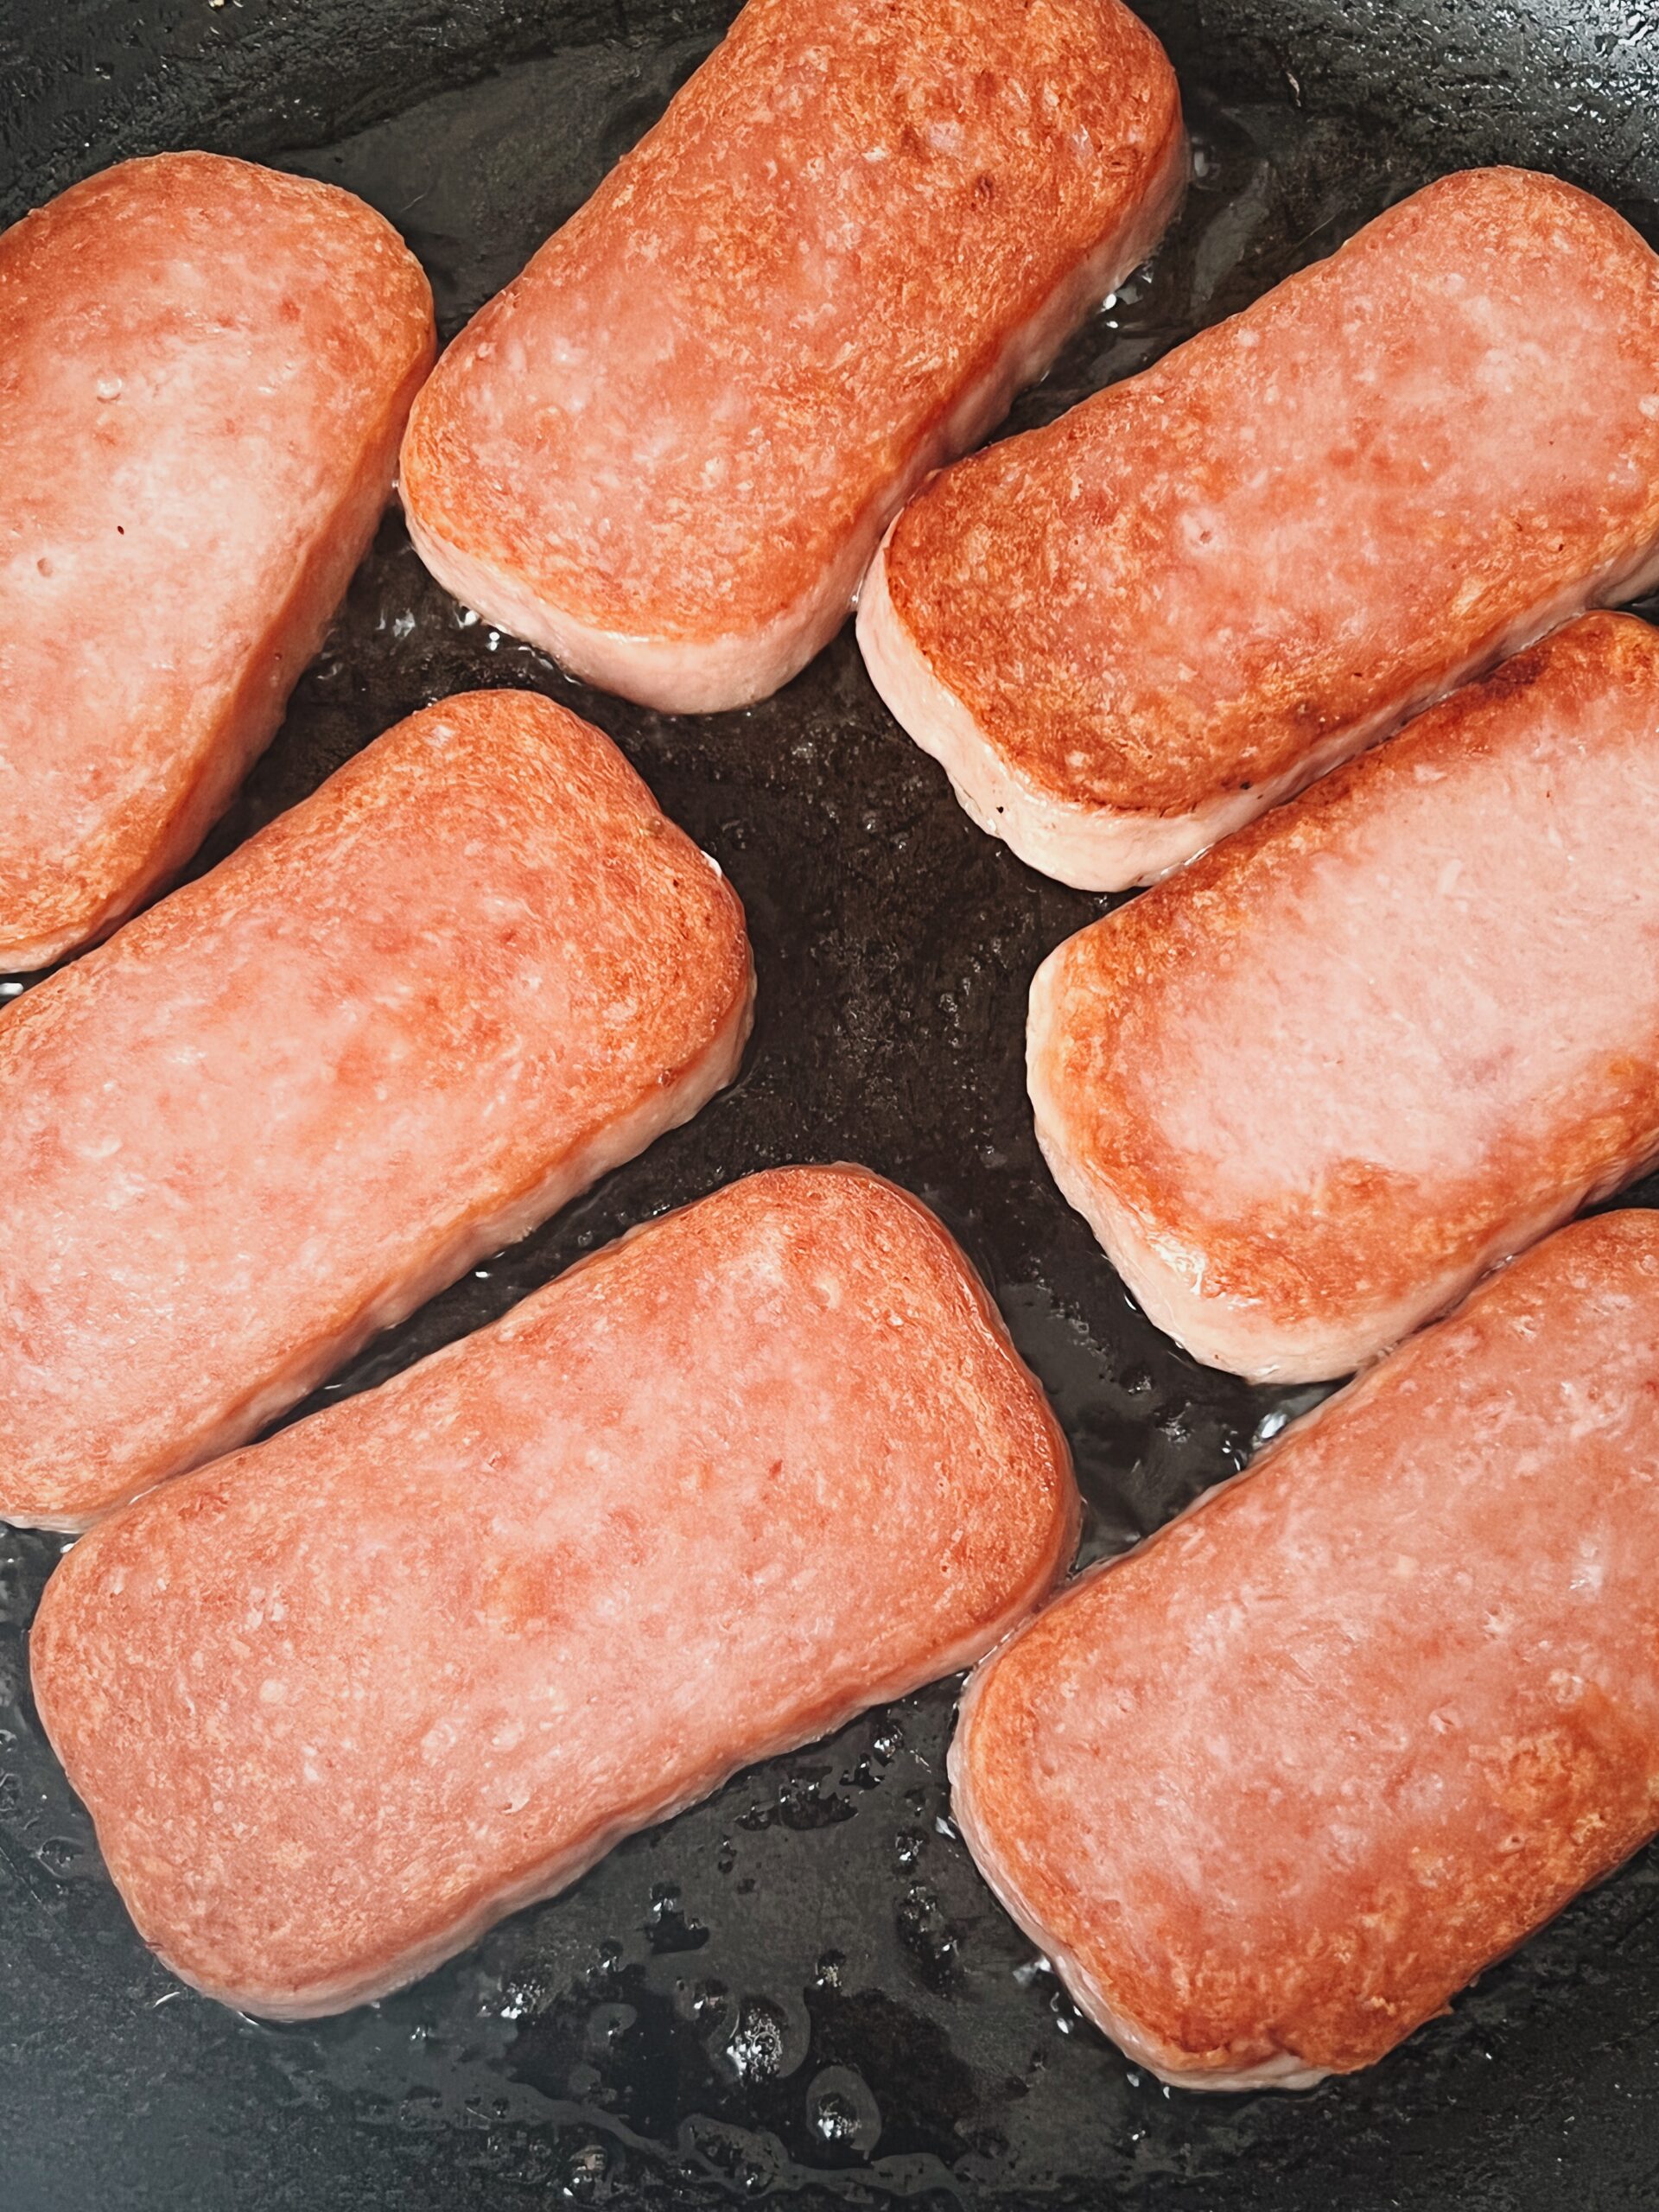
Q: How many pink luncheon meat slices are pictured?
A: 7